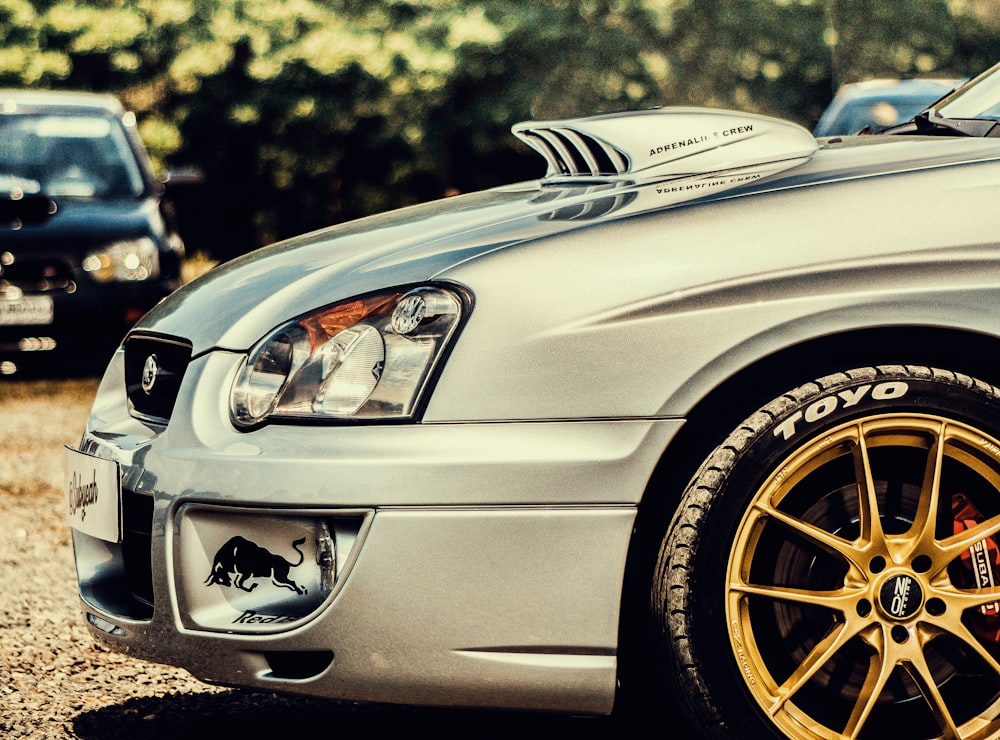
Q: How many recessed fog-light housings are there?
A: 1